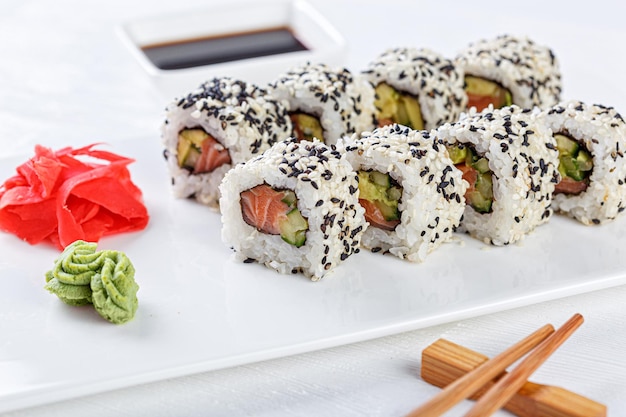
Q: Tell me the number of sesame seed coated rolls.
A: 8